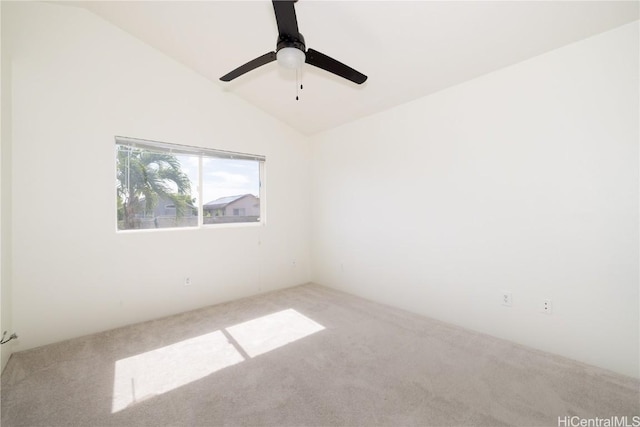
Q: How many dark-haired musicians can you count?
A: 0